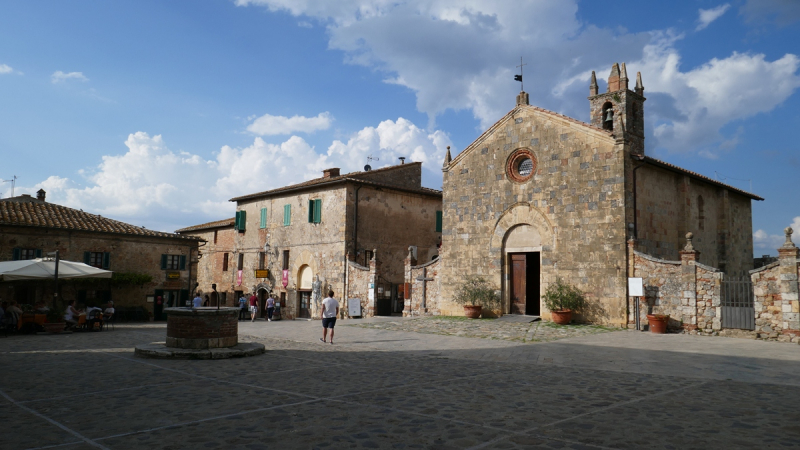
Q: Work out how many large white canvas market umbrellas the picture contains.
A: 1